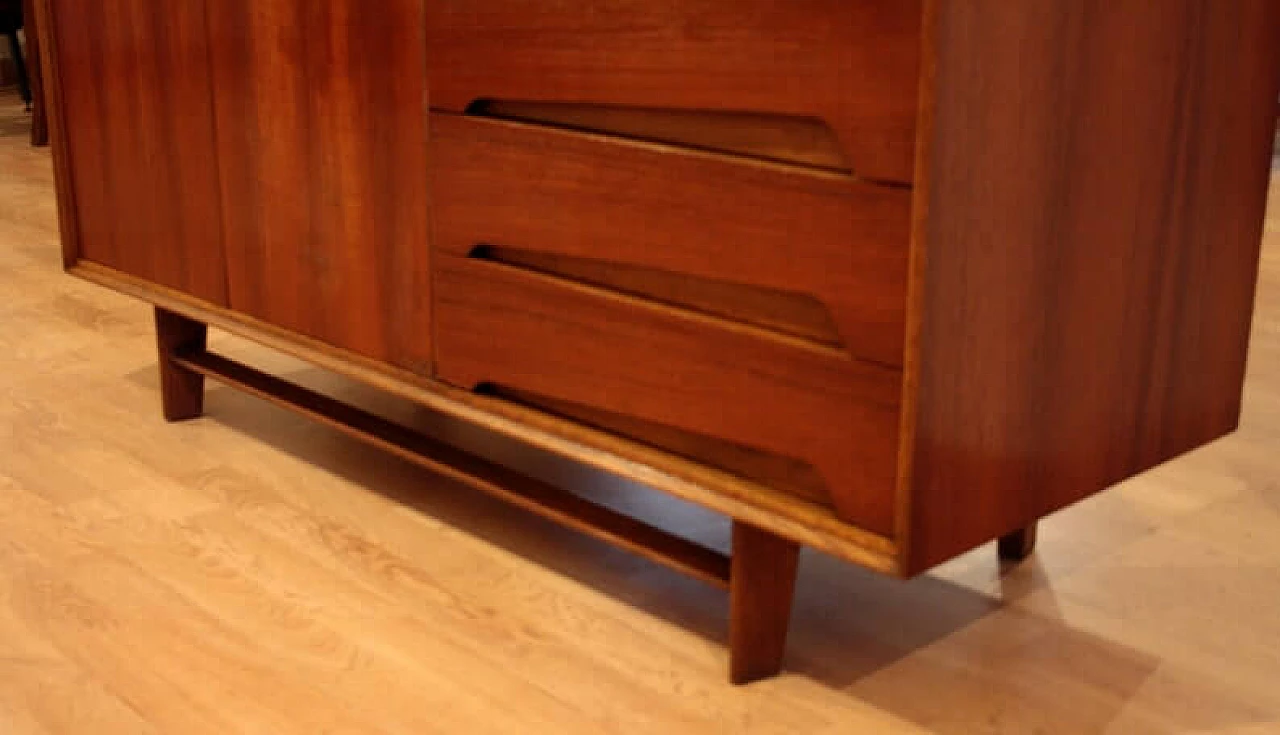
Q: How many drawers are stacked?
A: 3